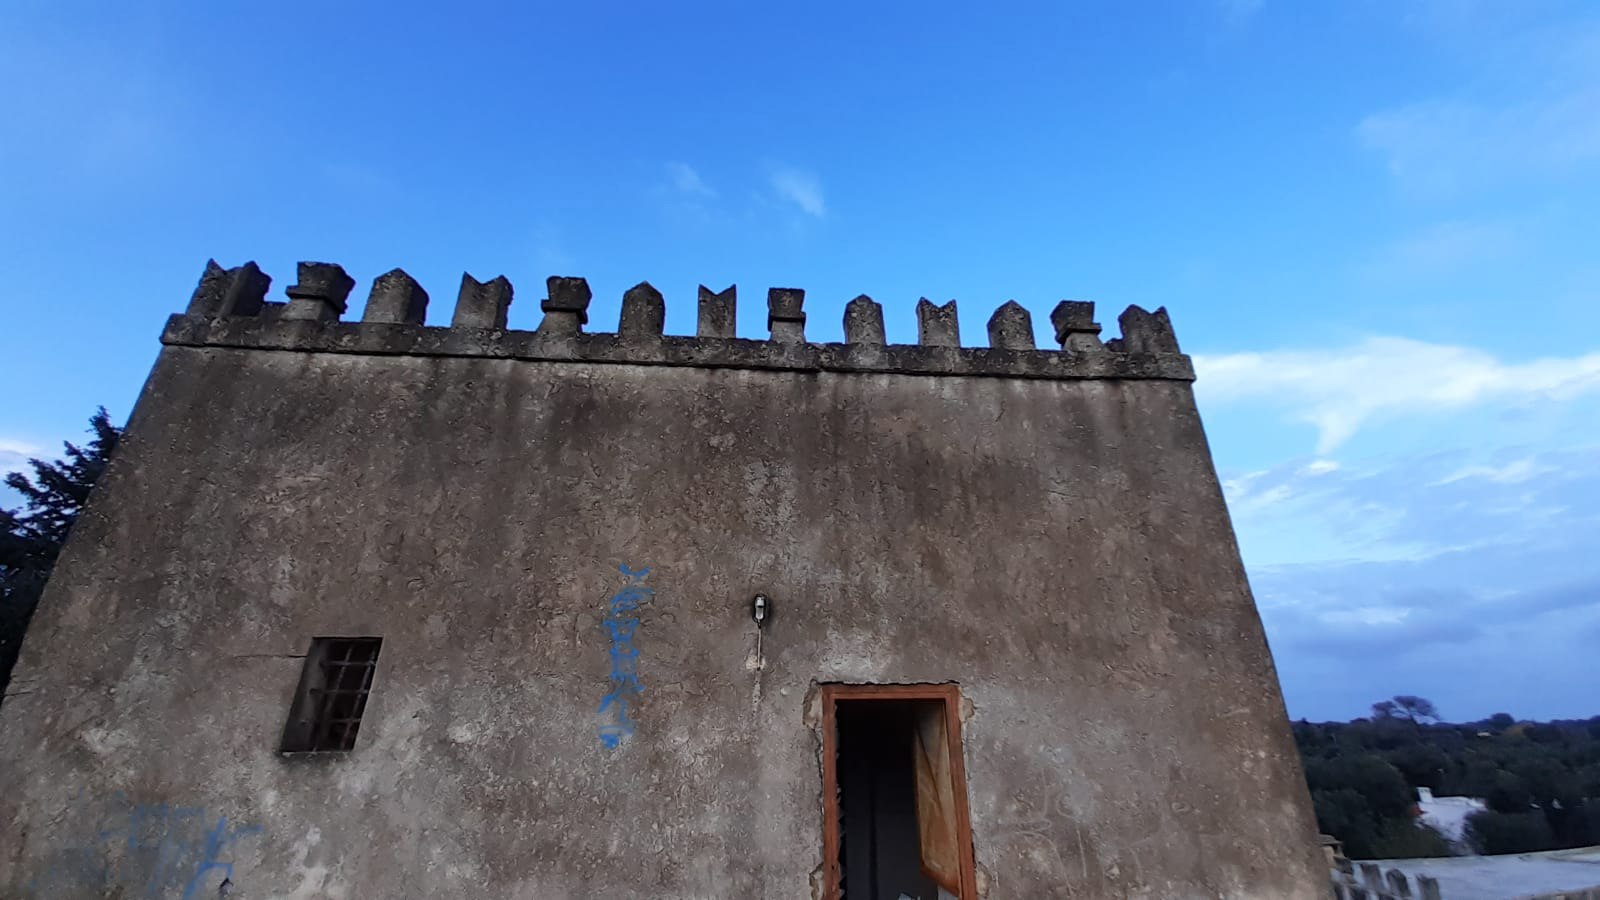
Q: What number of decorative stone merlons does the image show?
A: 13